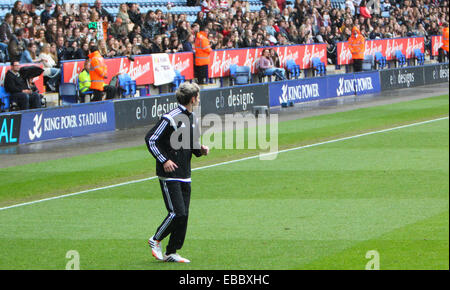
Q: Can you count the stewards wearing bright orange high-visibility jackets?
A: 4